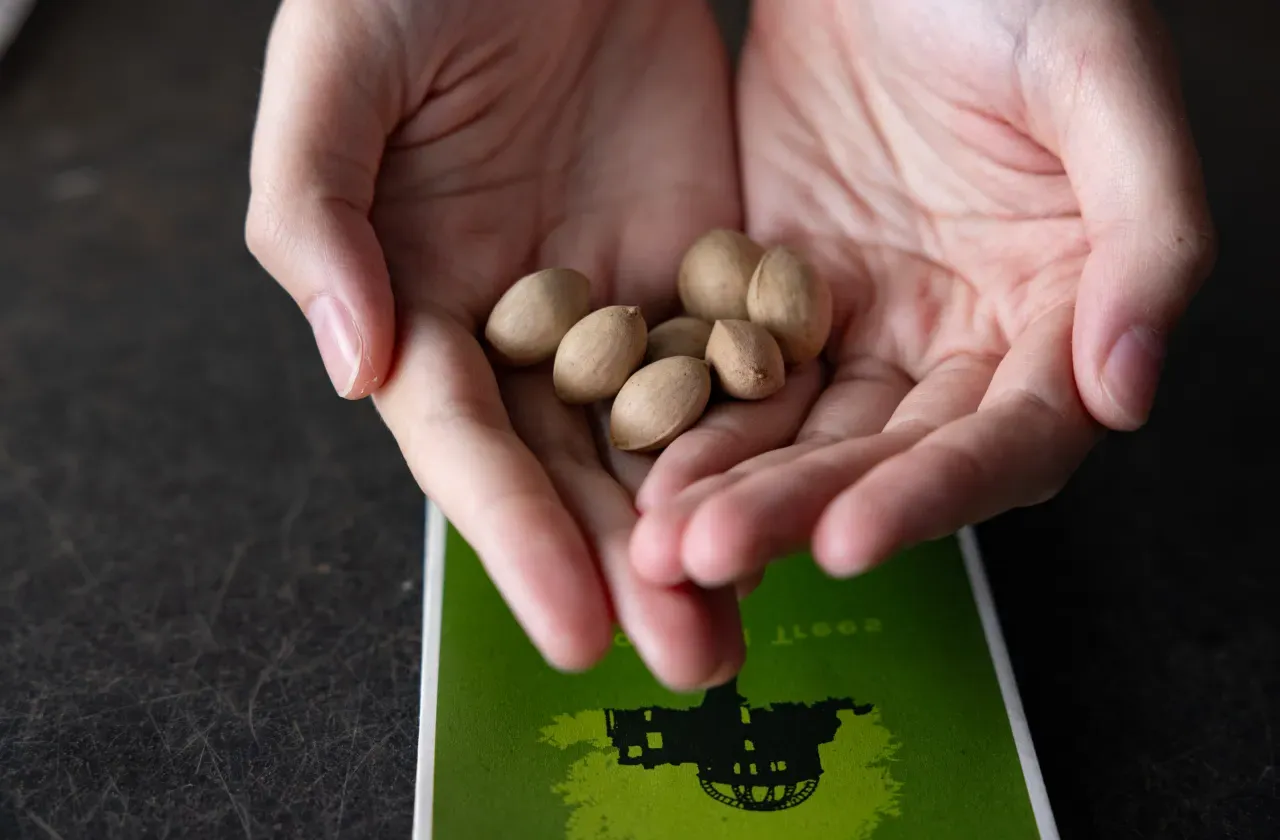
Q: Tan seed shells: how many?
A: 7